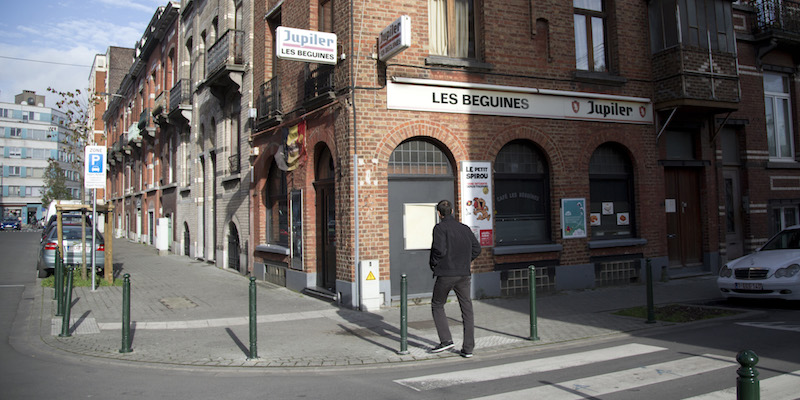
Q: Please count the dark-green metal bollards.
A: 9